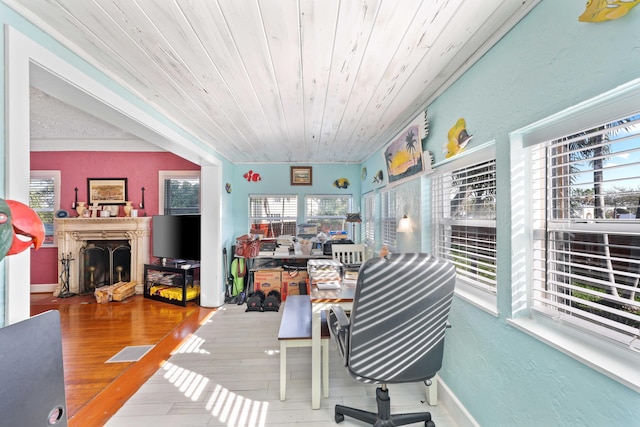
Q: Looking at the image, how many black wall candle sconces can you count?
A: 2